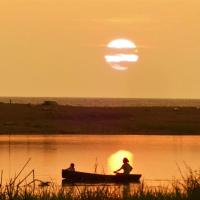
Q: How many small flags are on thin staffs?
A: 0